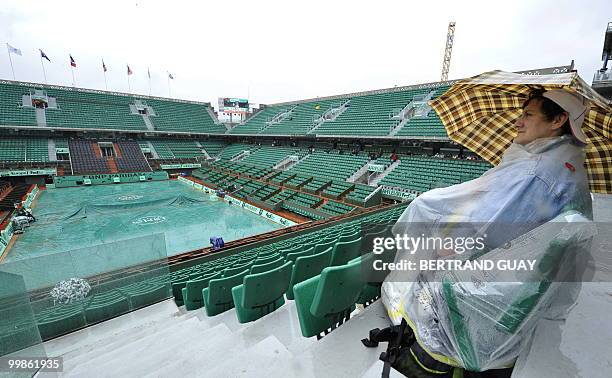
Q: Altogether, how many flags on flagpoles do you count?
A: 7